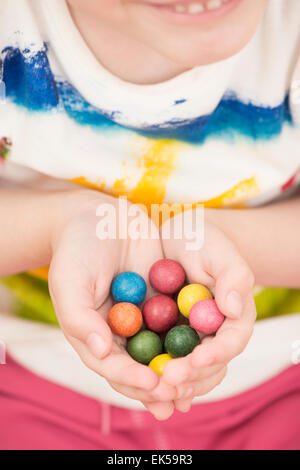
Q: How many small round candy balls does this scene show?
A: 9